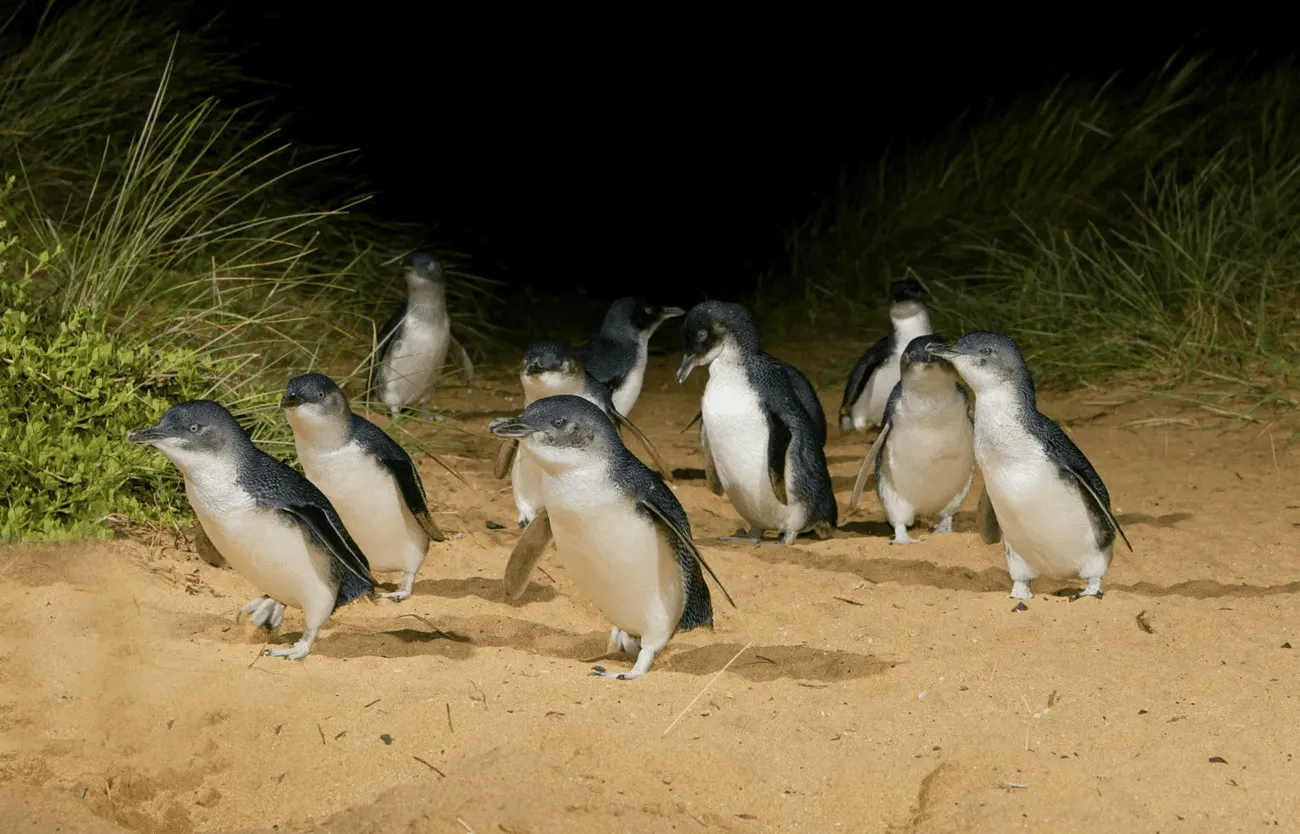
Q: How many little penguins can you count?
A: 10